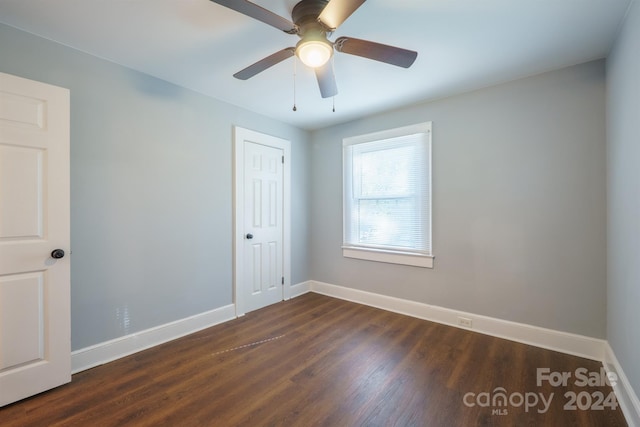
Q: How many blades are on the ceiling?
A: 5